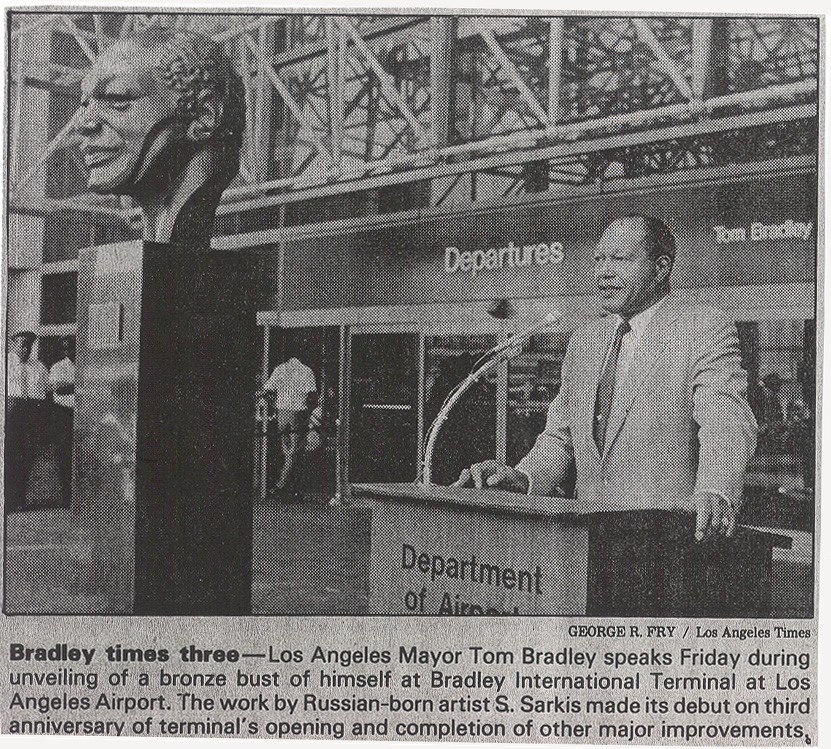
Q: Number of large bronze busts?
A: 1